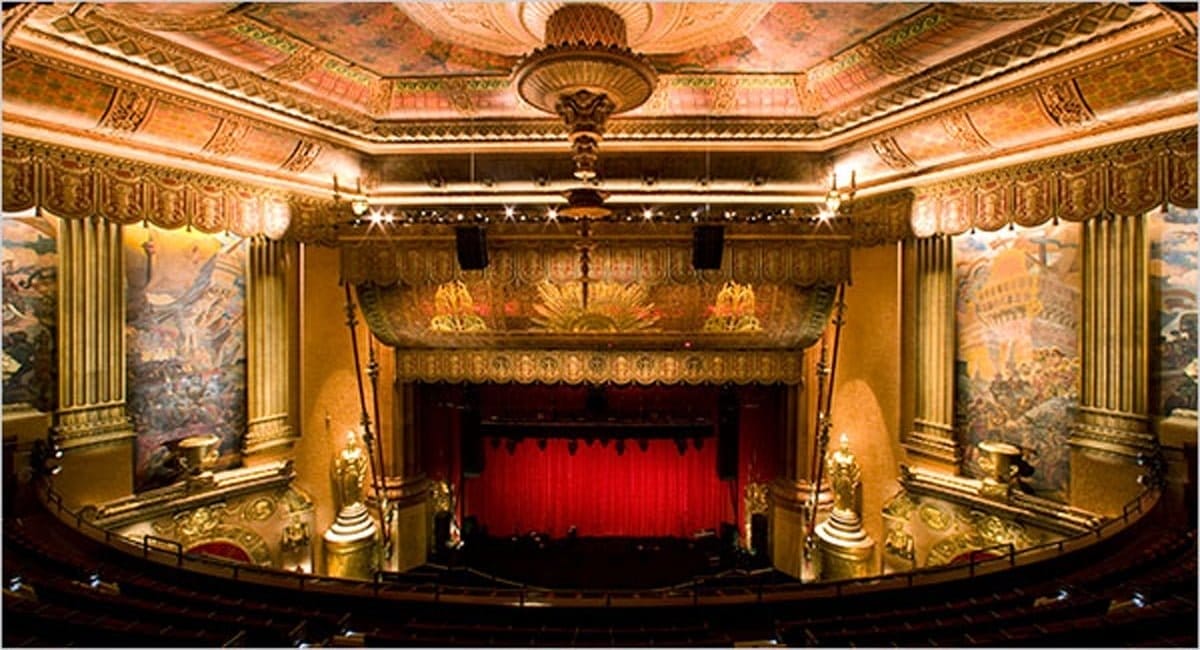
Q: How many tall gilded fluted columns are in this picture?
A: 4